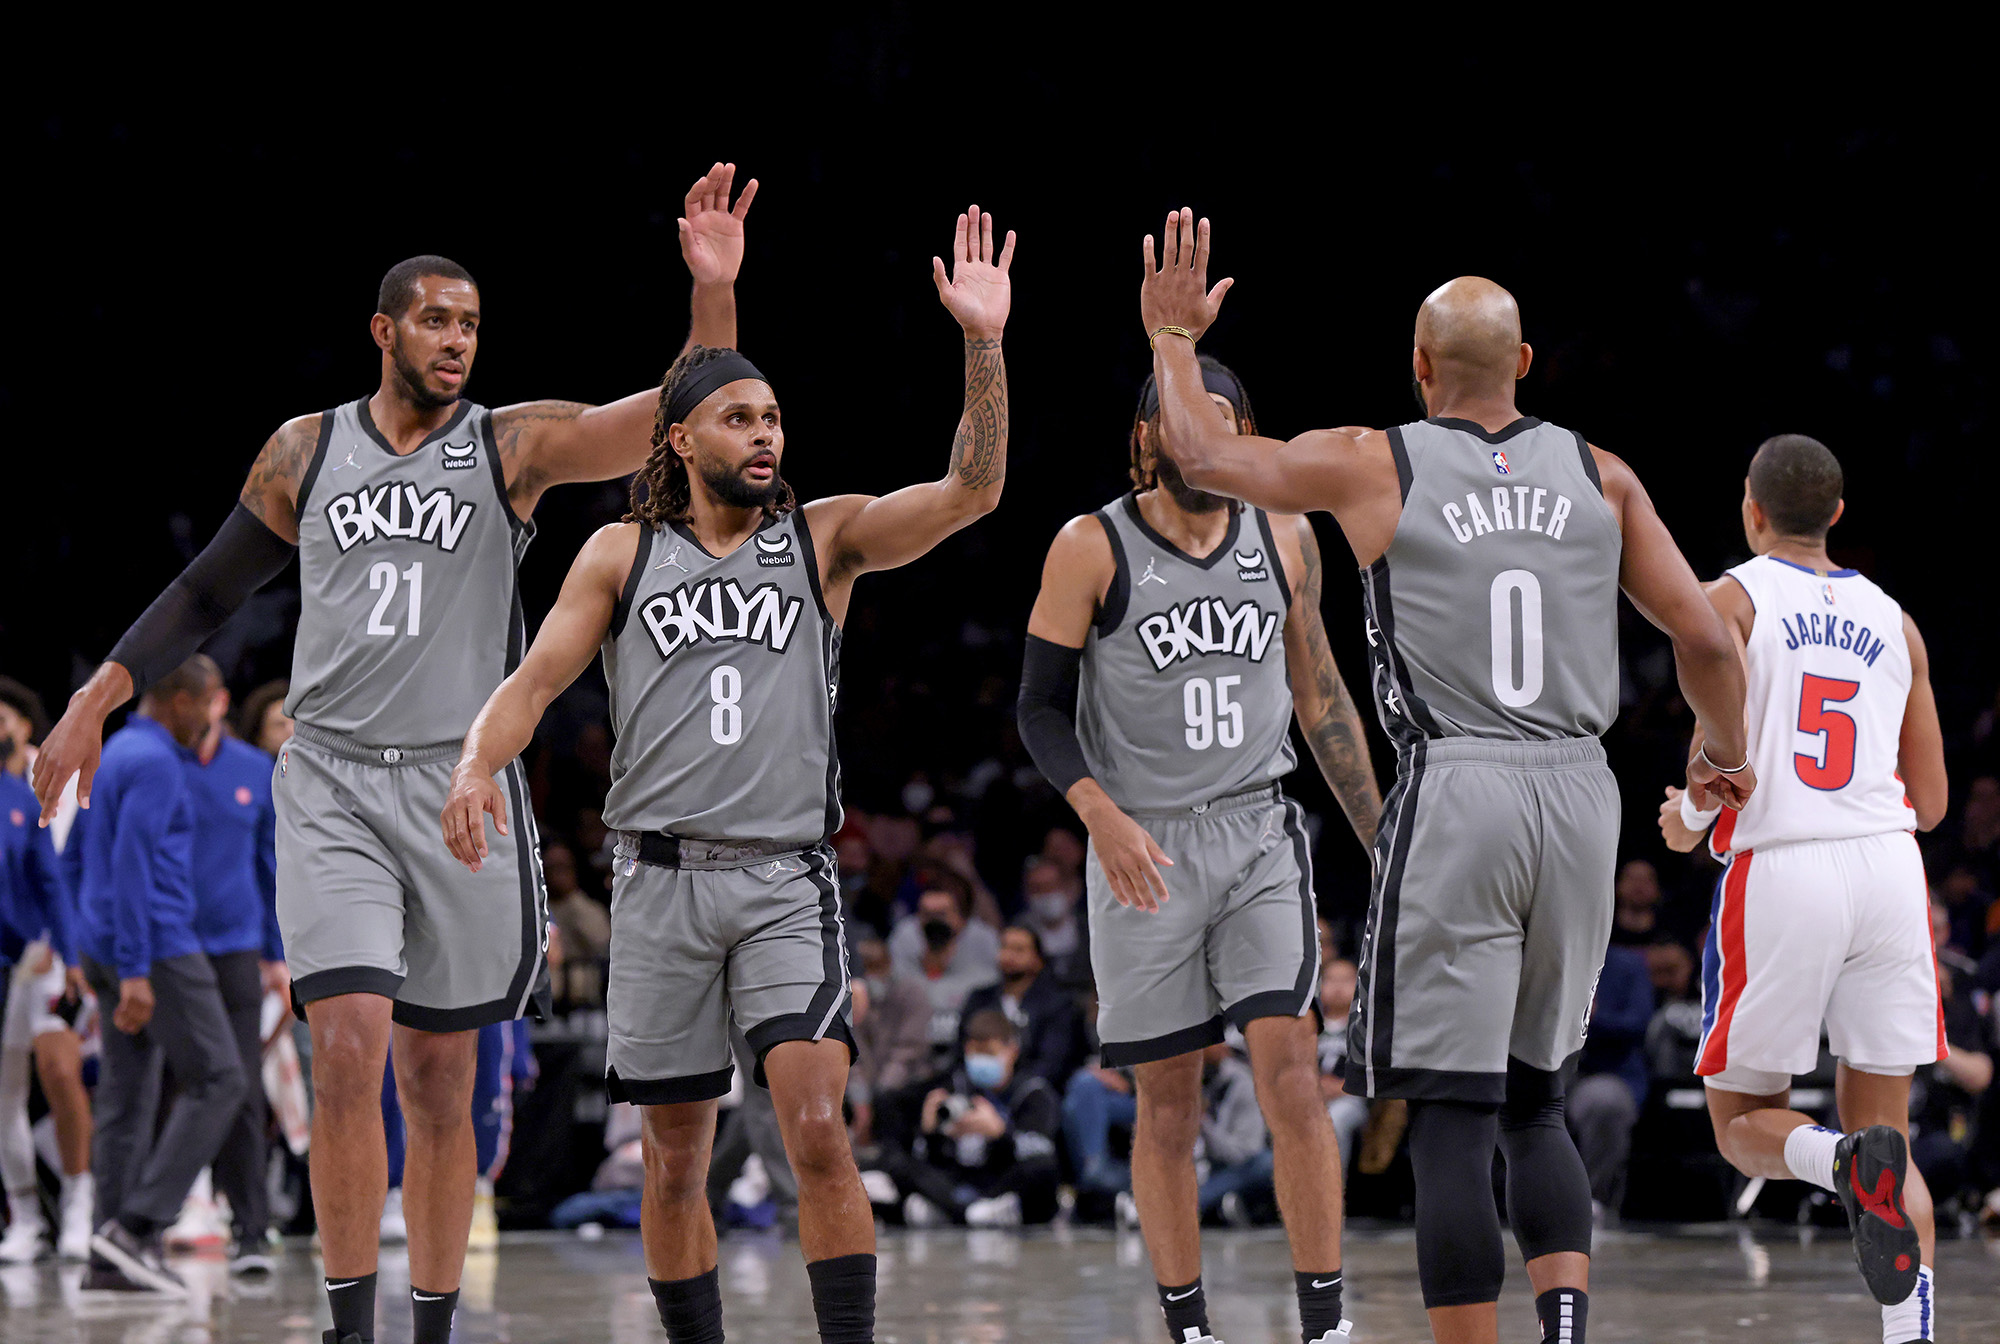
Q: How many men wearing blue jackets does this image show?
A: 3